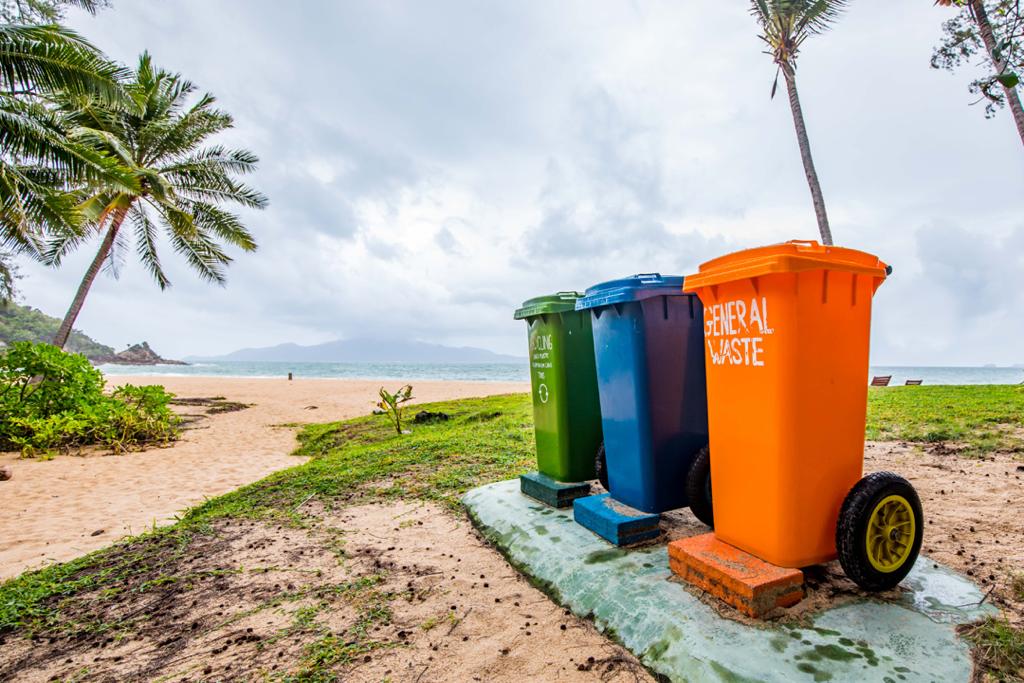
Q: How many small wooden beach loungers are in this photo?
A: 2